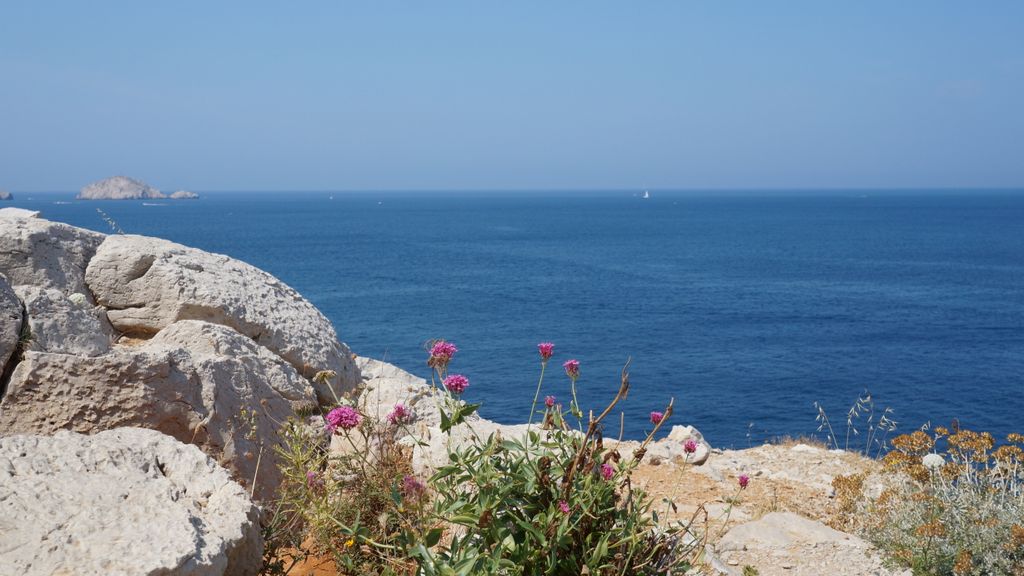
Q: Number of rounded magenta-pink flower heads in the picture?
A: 14